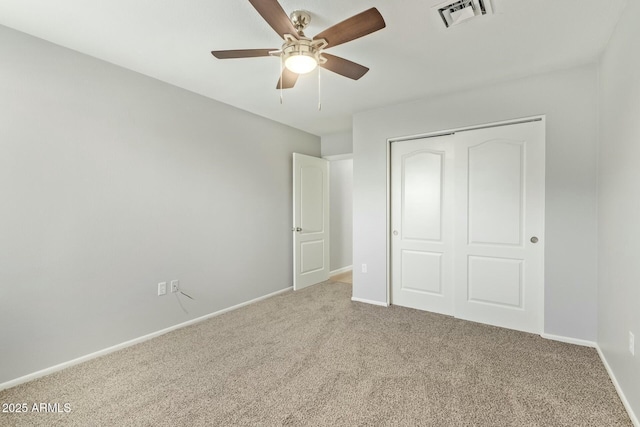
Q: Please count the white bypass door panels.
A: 2